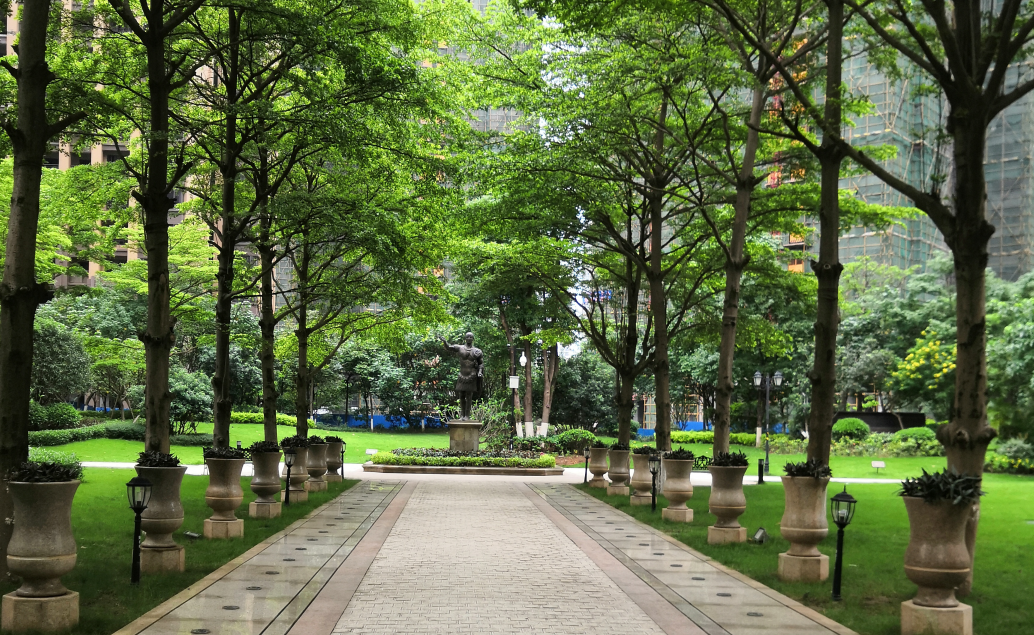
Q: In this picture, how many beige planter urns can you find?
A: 14